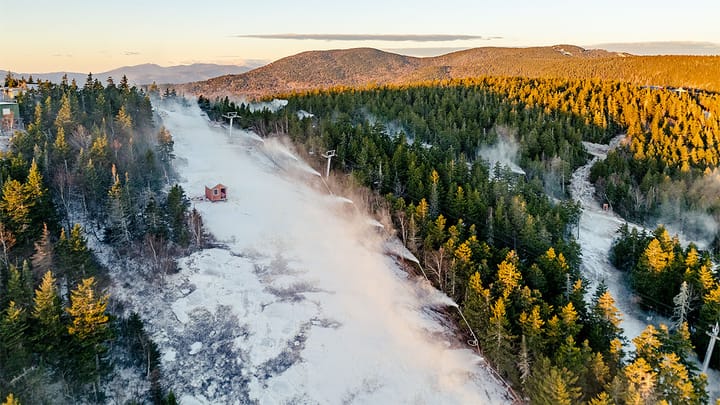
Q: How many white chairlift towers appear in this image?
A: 3